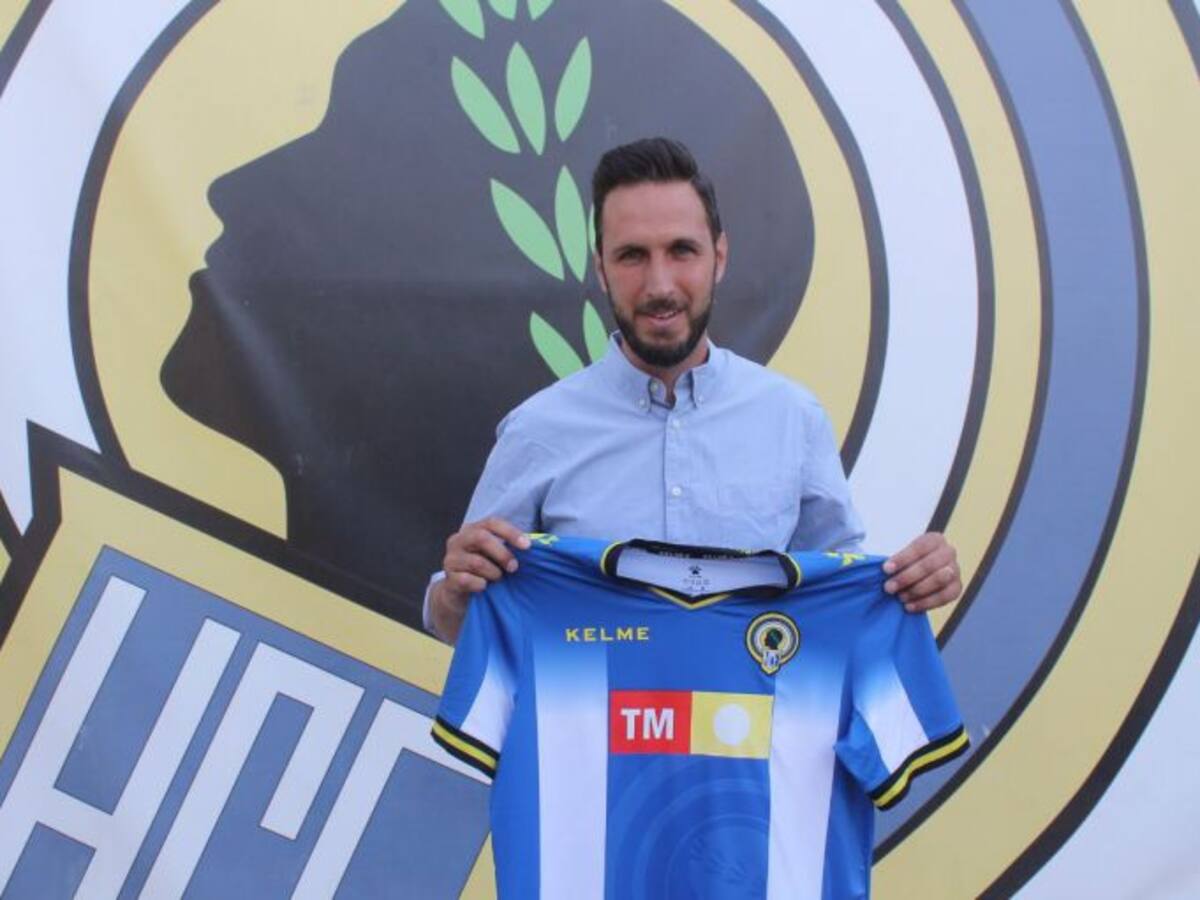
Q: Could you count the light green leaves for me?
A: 11